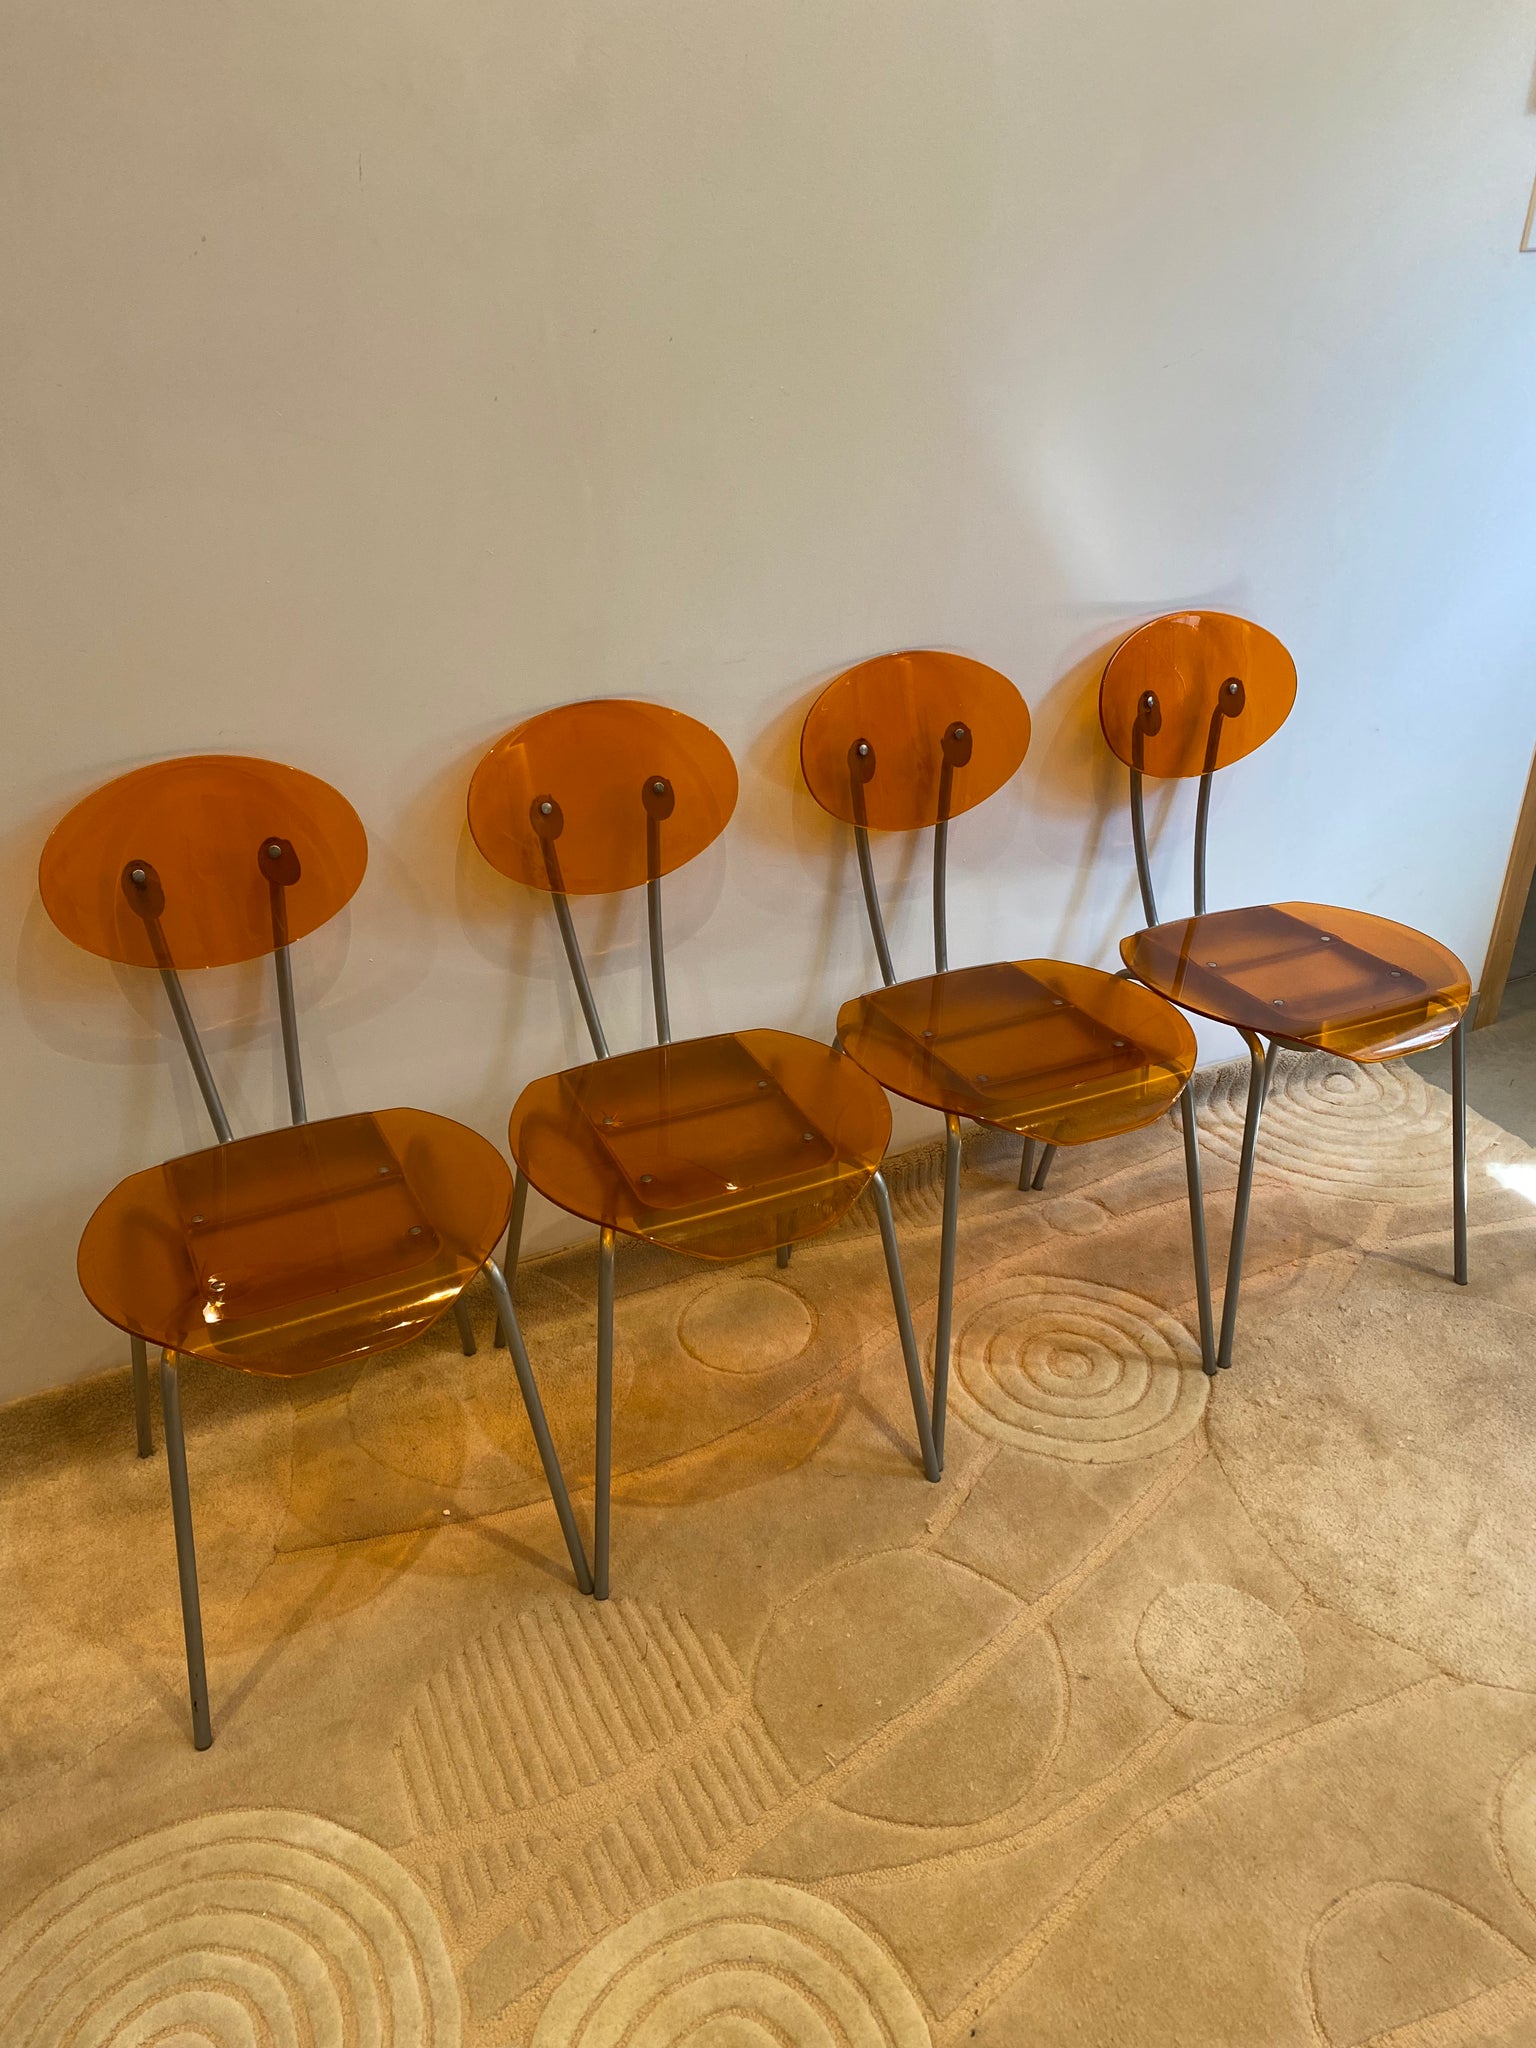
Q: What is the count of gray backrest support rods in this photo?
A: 8